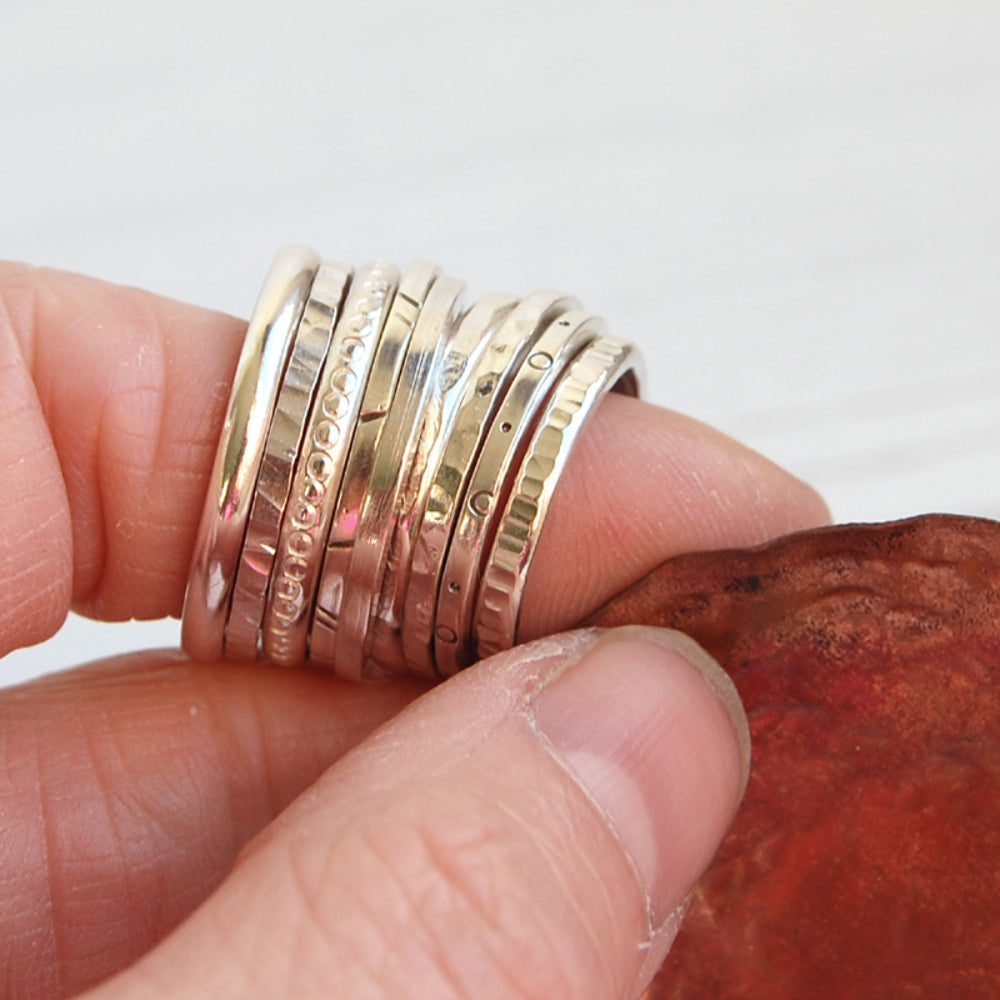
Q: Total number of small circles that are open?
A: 3